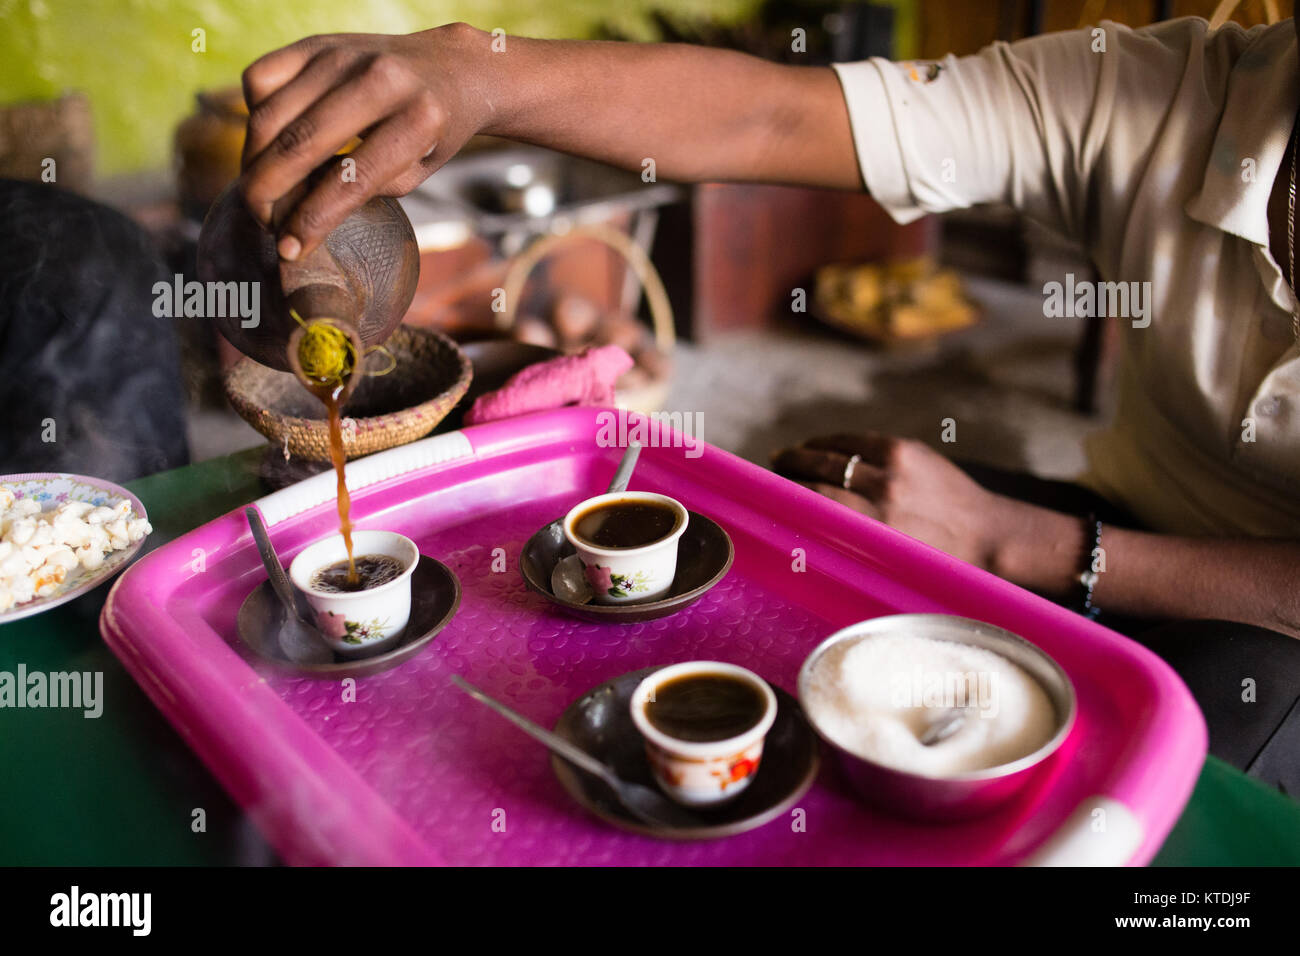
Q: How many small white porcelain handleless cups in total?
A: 3